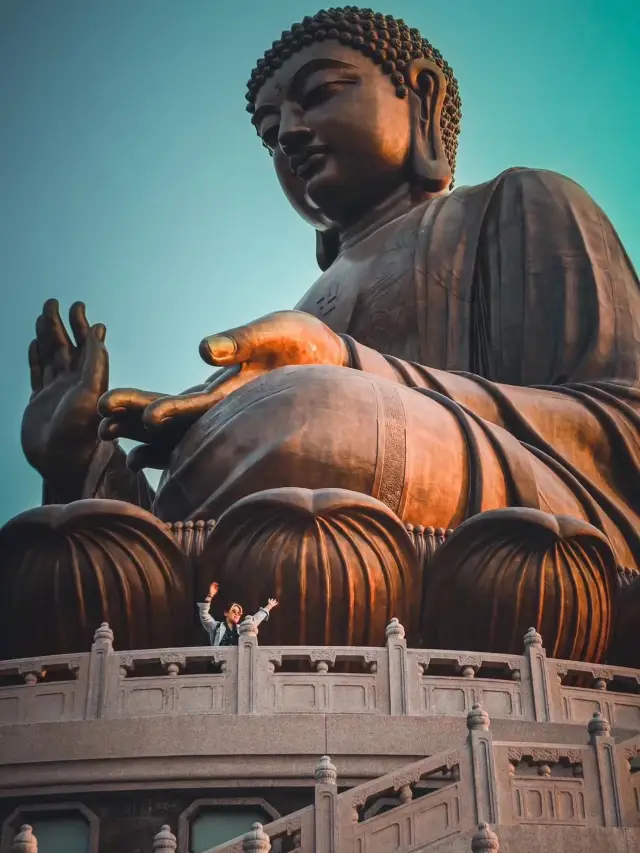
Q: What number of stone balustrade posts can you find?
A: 11